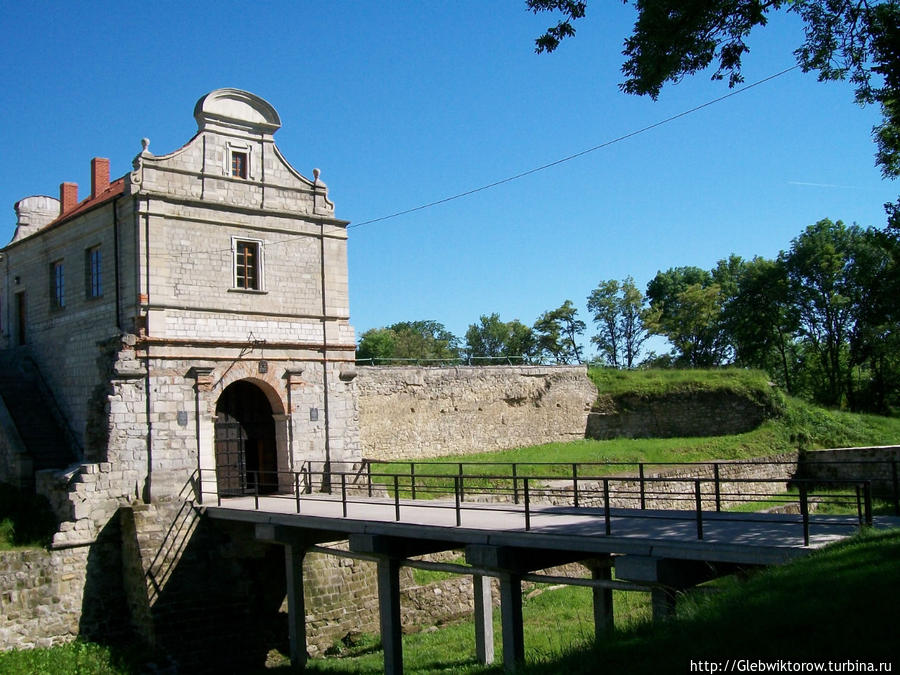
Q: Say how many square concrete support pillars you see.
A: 6